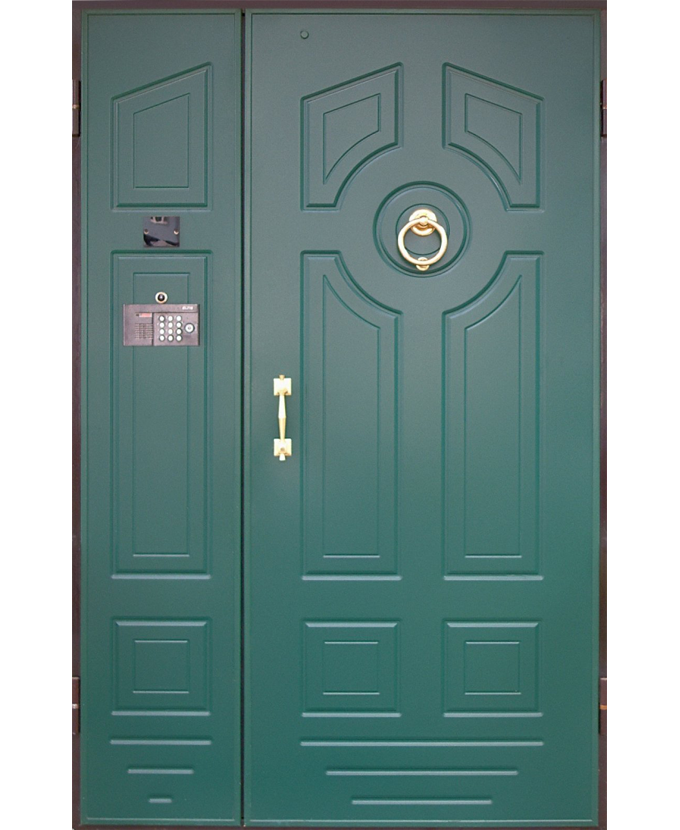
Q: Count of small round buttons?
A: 12